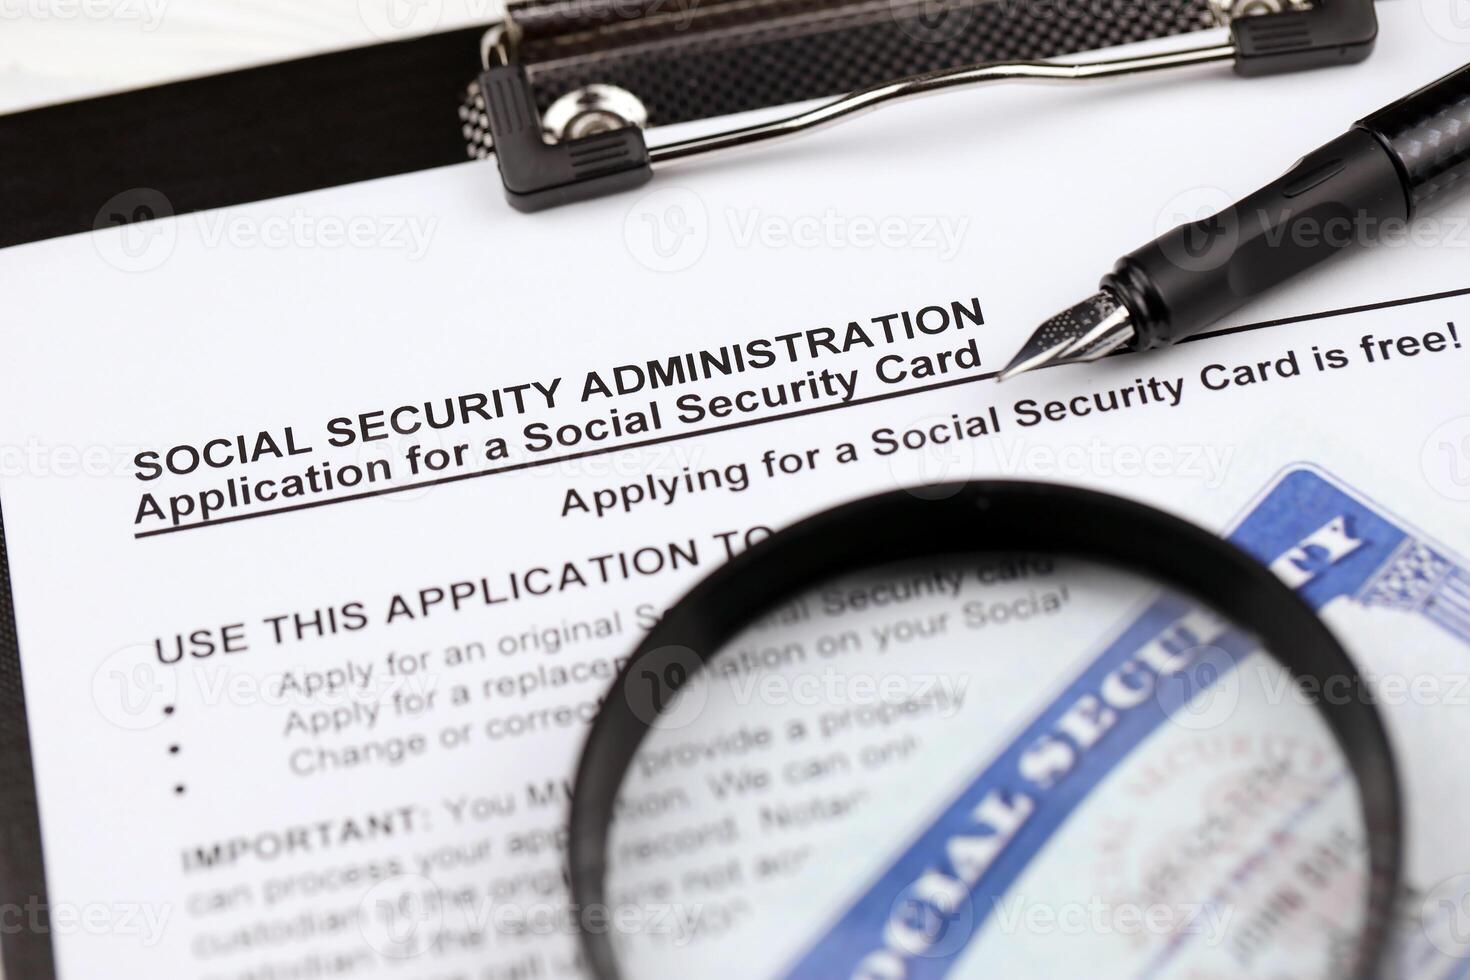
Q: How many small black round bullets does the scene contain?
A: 3